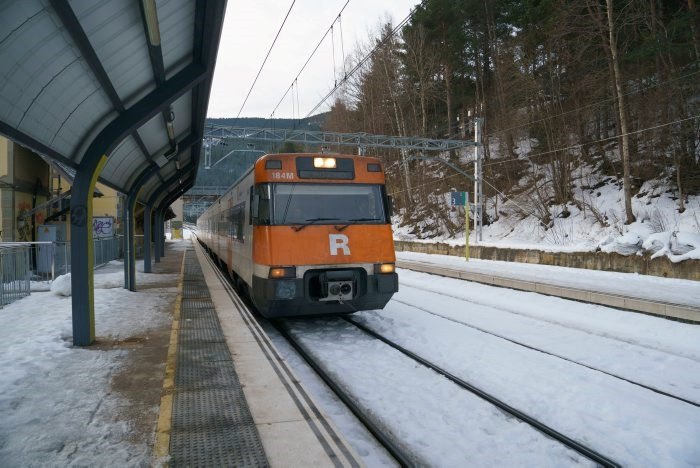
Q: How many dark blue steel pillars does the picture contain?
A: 5